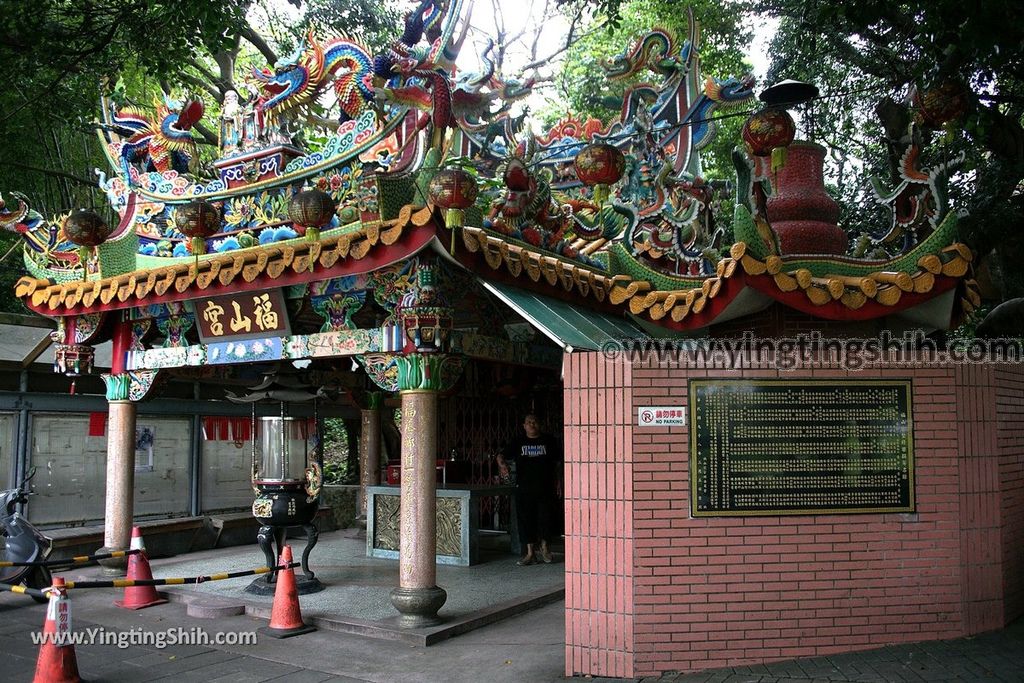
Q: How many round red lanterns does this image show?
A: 7